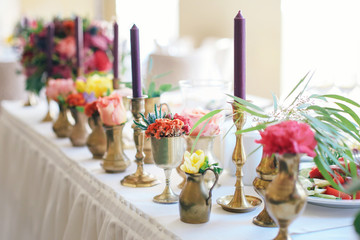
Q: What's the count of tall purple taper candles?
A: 5